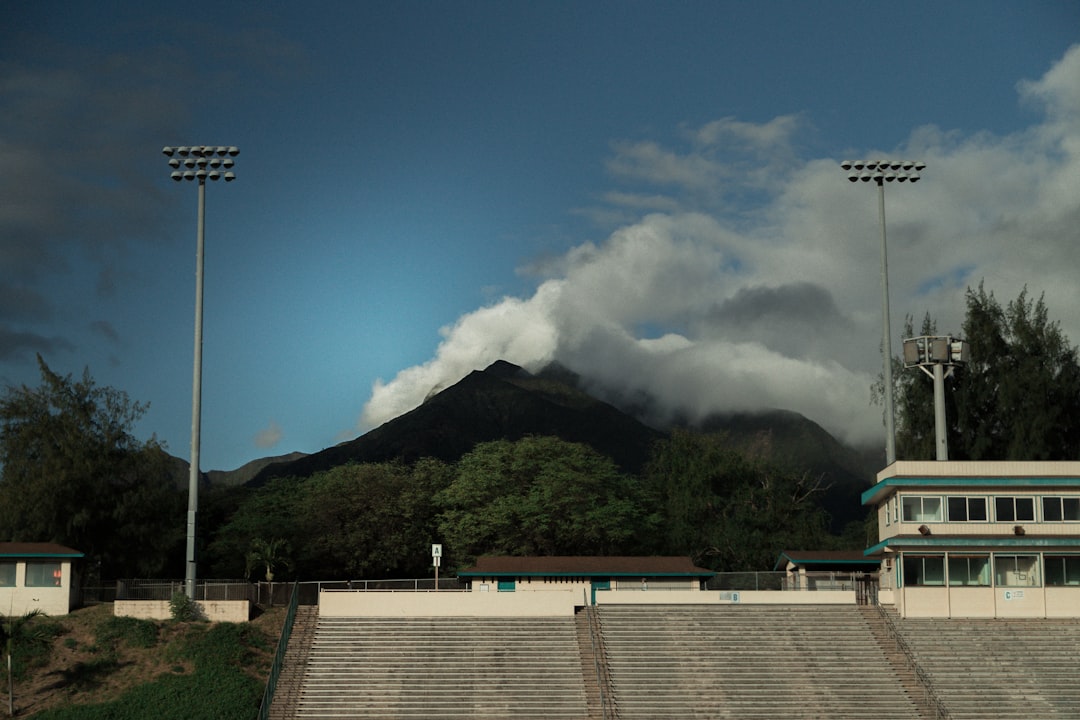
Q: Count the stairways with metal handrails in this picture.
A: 3